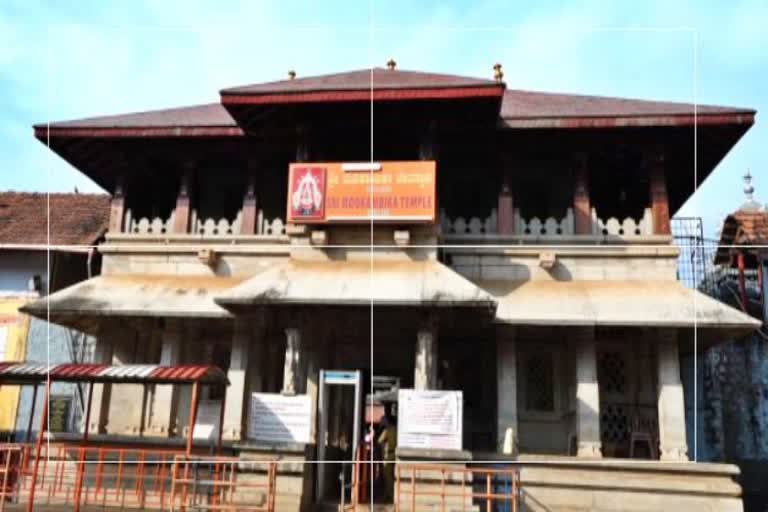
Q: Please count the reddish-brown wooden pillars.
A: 6